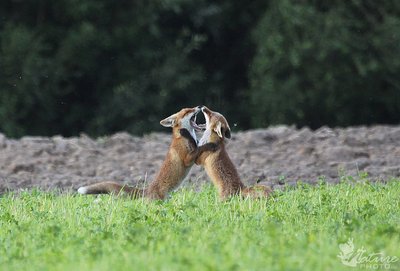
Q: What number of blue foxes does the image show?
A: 0